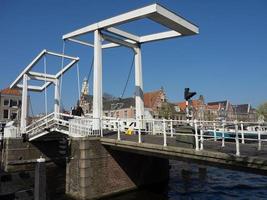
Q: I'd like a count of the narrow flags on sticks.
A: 0